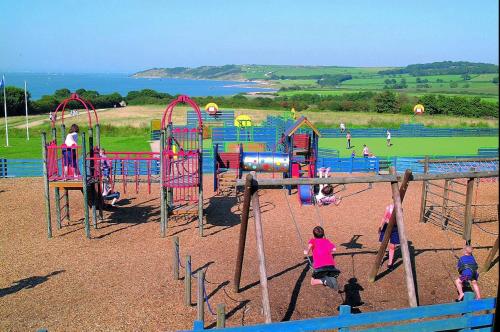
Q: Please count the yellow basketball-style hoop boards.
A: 3